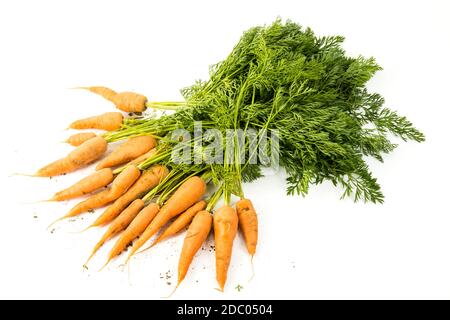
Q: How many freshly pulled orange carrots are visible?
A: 15